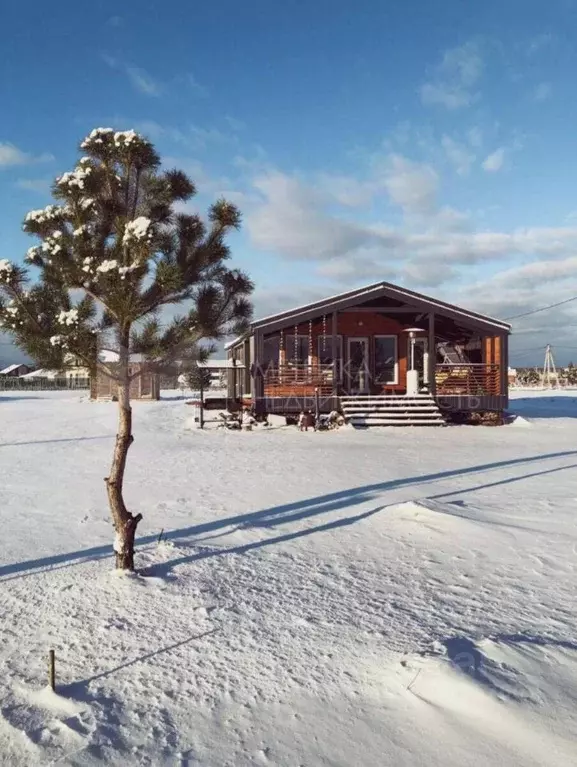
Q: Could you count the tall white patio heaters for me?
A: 1